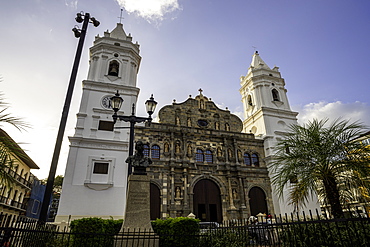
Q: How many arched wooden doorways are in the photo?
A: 3